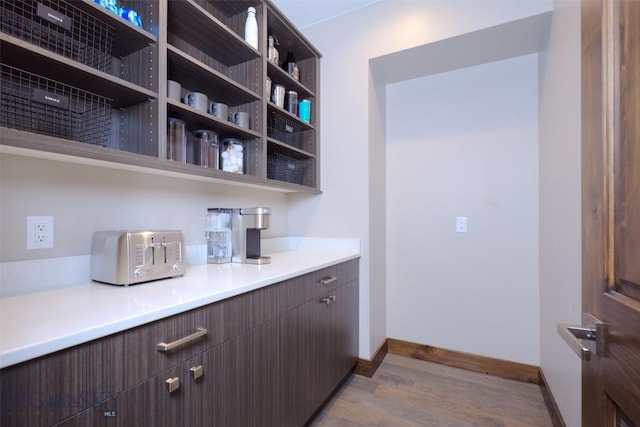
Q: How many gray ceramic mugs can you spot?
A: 4